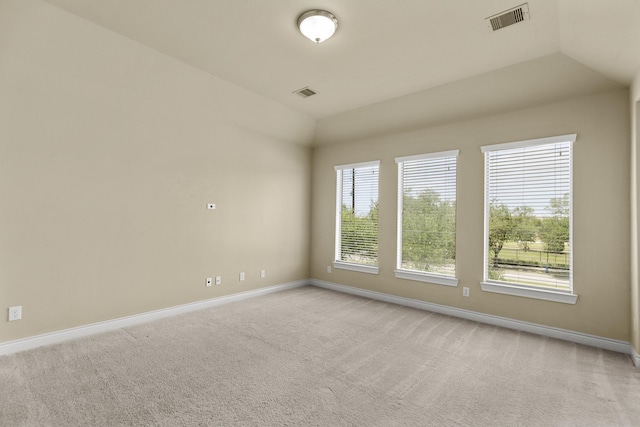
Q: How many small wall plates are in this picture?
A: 8